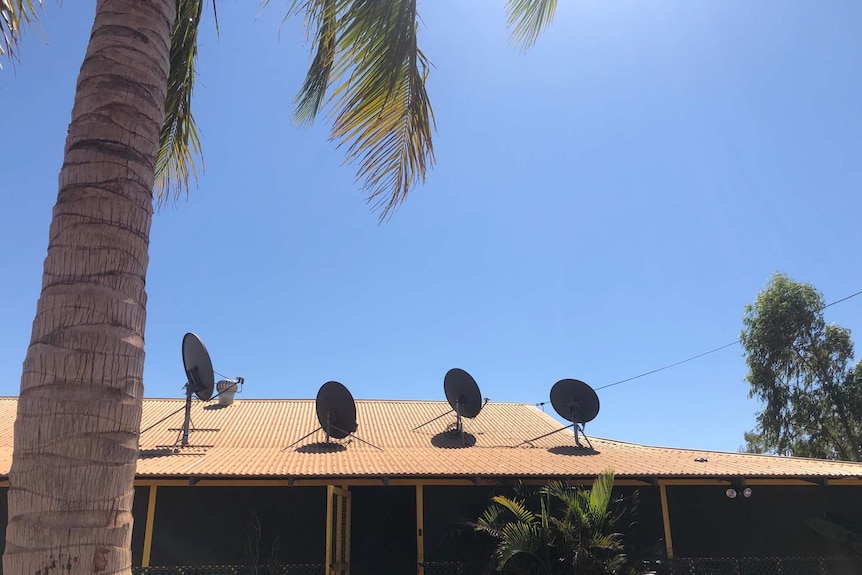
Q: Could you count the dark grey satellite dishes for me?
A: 4